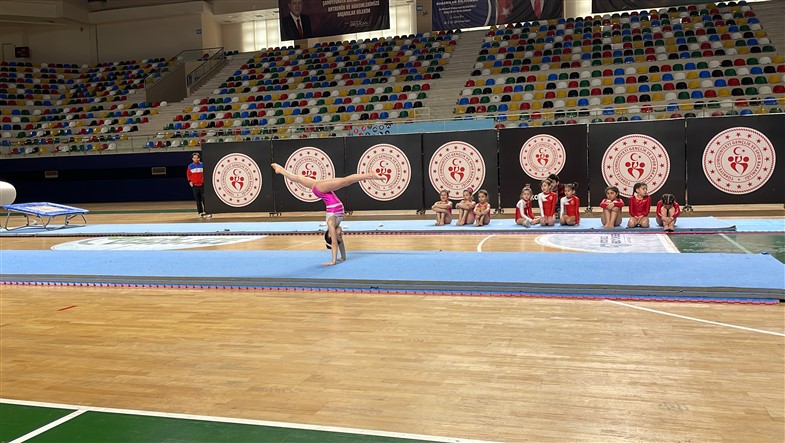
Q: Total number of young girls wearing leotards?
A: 10